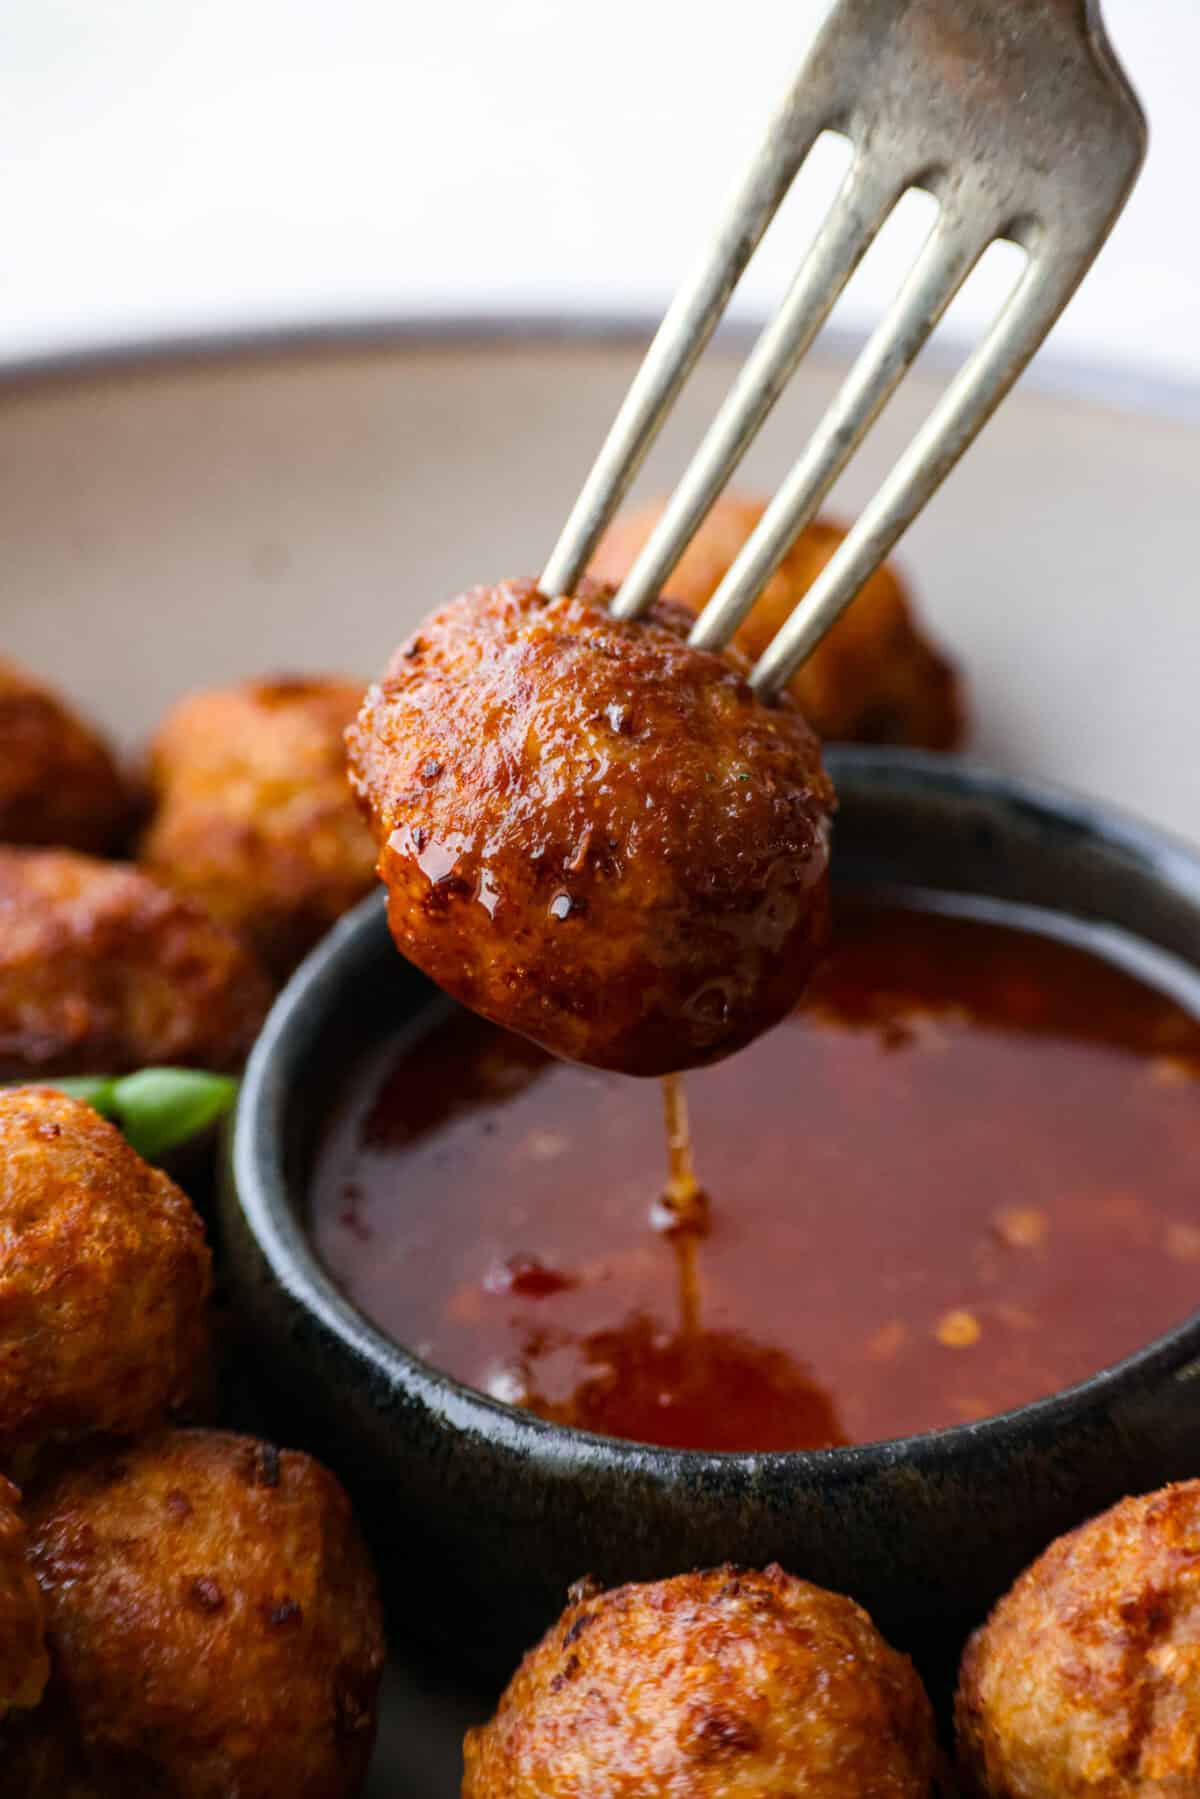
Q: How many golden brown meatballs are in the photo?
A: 10